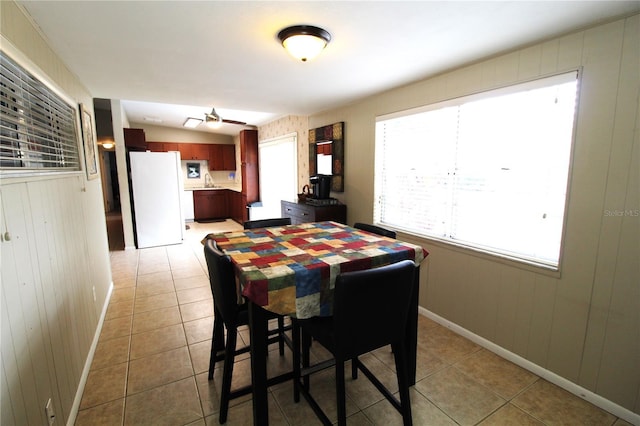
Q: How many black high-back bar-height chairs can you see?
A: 4